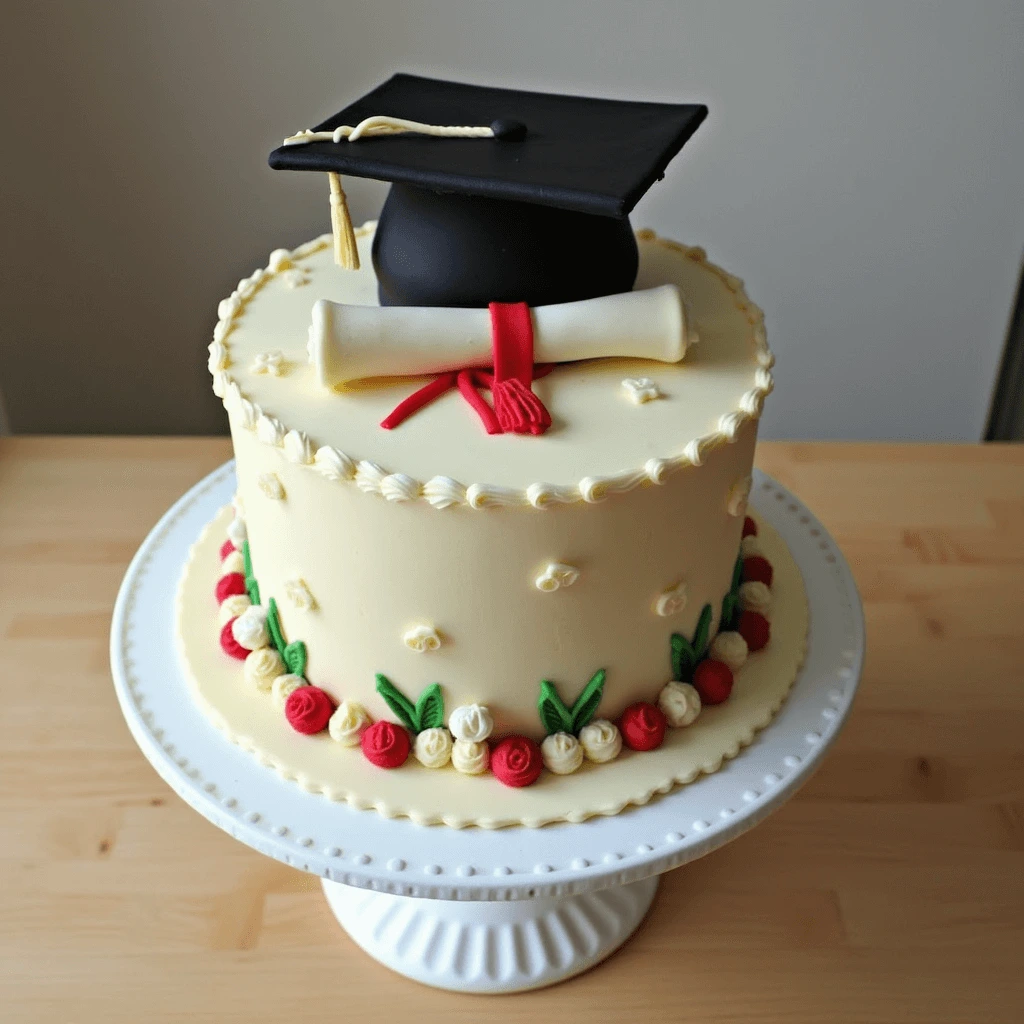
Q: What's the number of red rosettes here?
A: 11